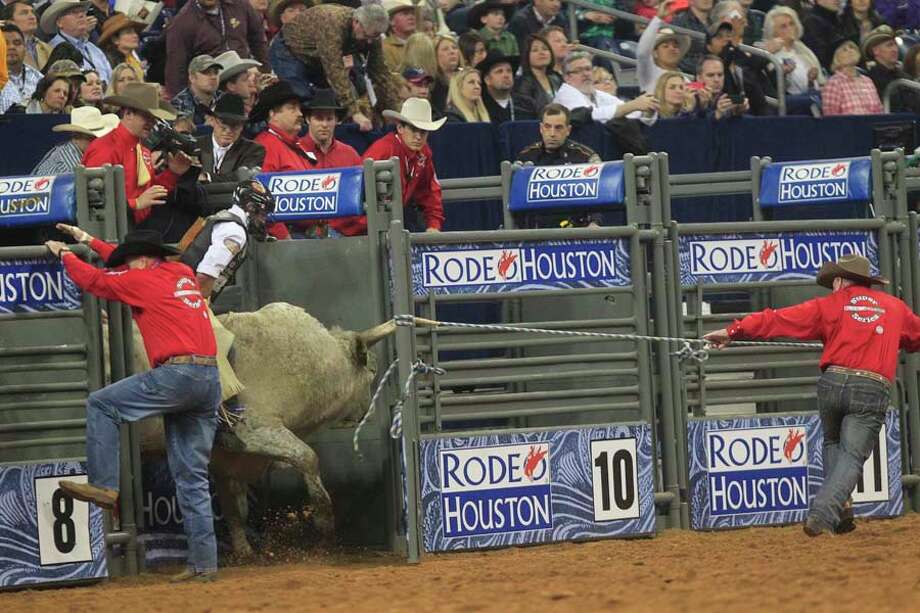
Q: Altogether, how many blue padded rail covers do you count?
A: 4